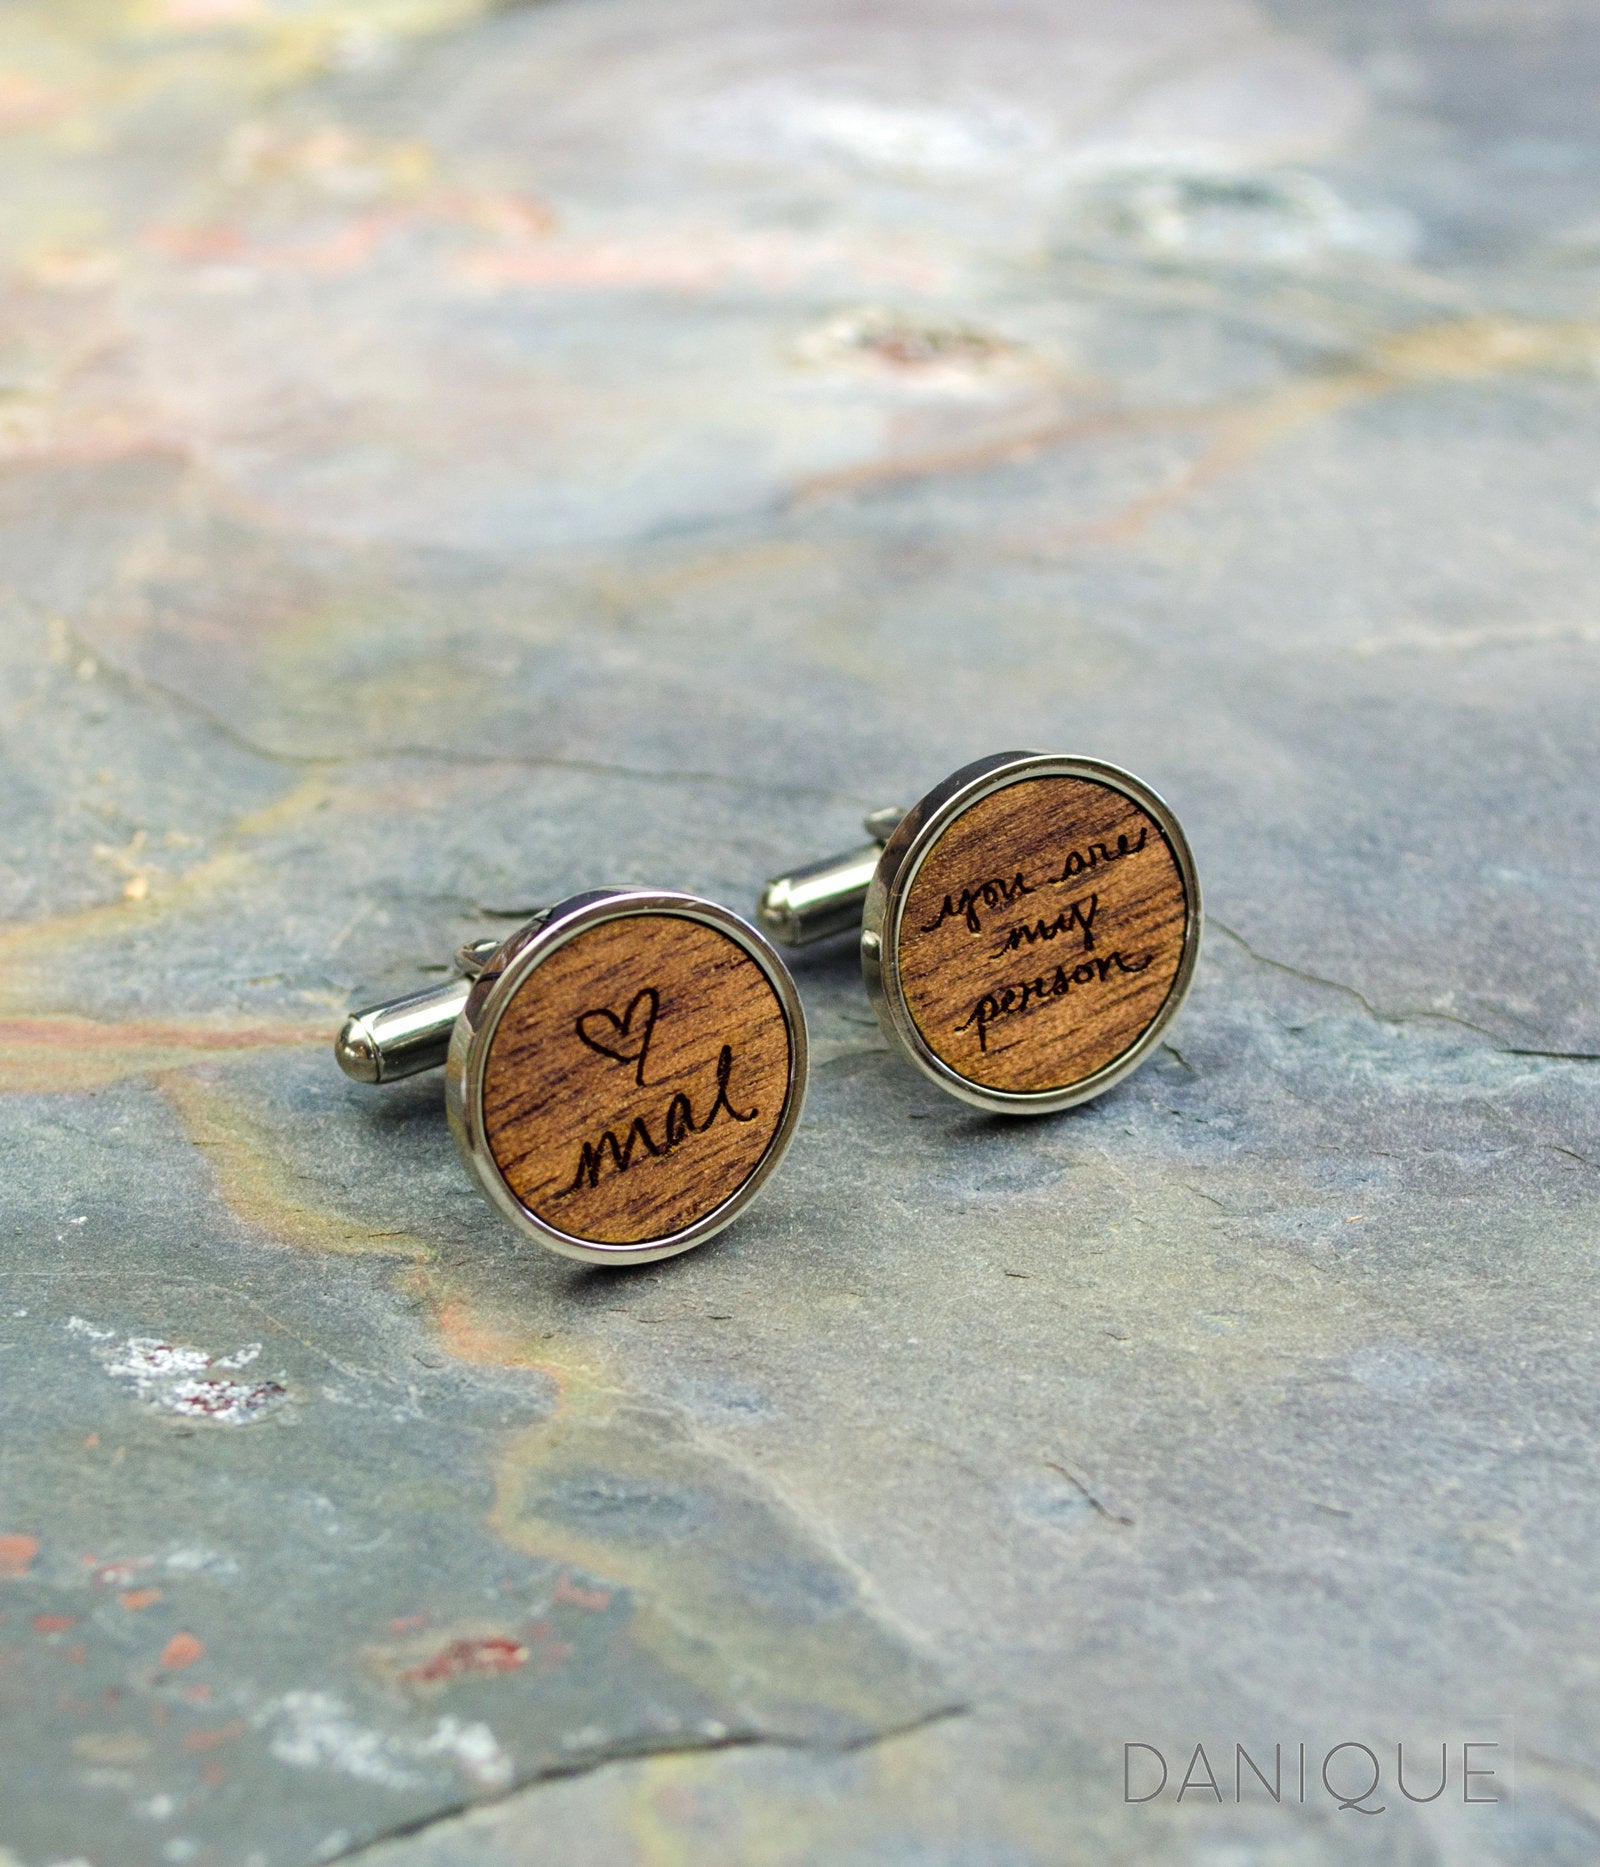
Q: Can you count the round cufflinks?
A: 2